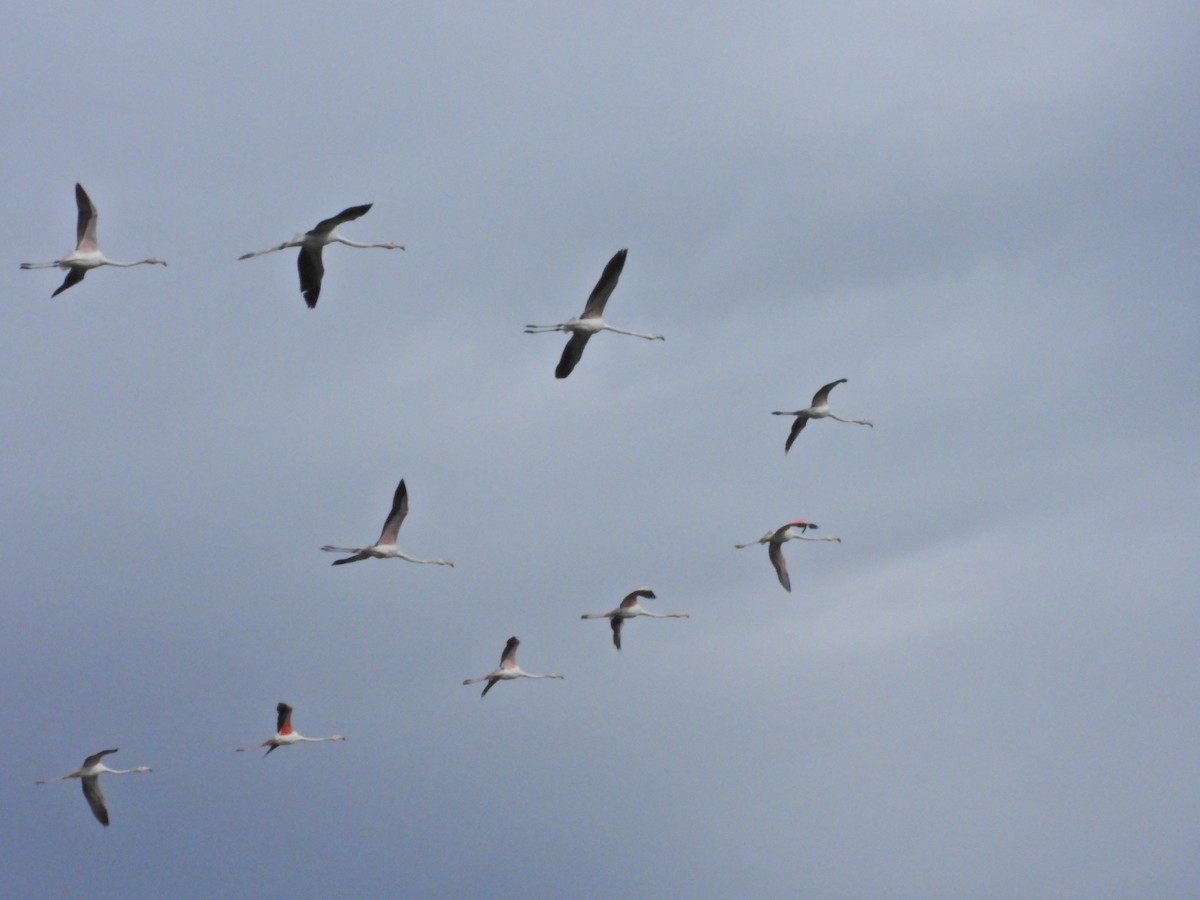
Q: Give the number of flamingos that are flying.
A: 10